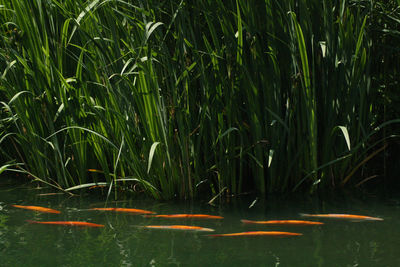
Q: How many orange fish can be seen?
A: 8